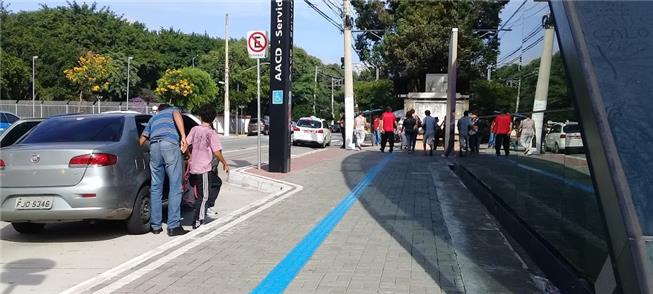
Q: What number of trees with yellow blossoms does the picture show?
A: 2